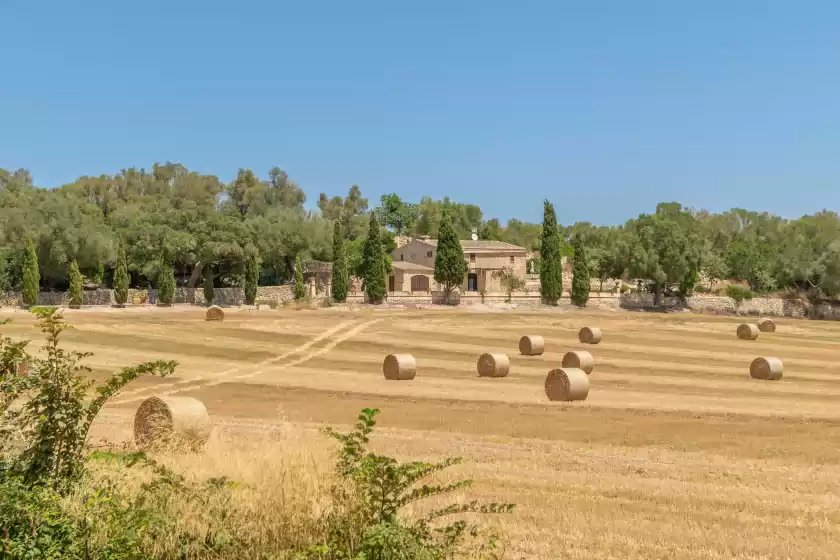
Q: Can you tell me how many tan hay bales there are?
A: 11